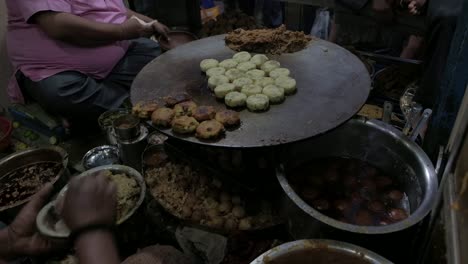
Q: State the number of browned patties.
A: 8